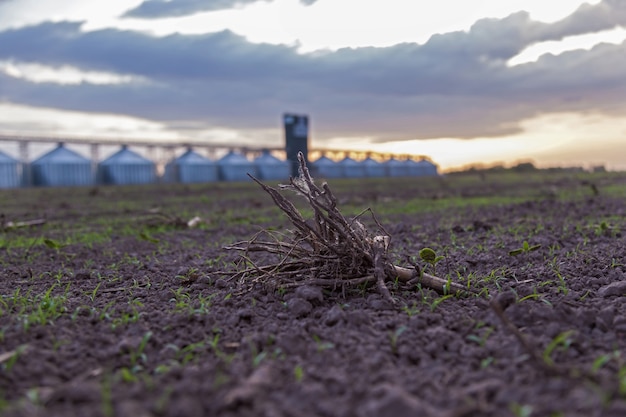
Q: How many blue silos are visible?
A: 12